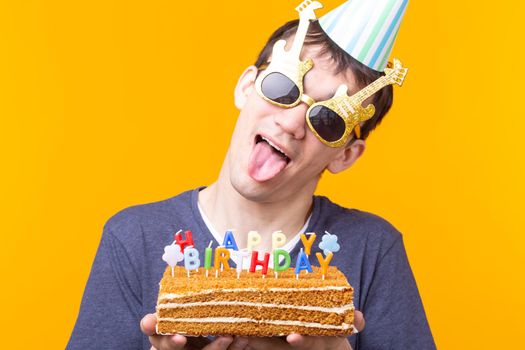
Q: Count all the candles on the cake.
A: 15